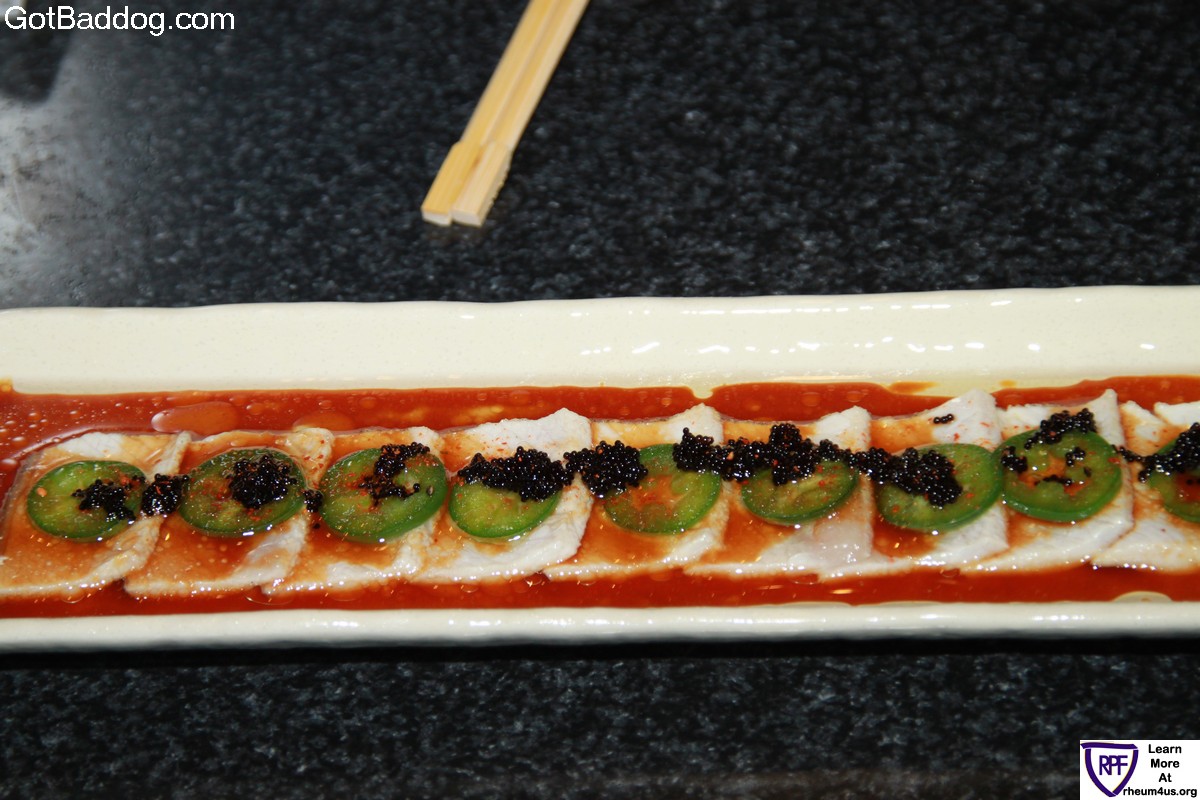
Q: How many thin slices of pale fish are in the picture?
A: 9